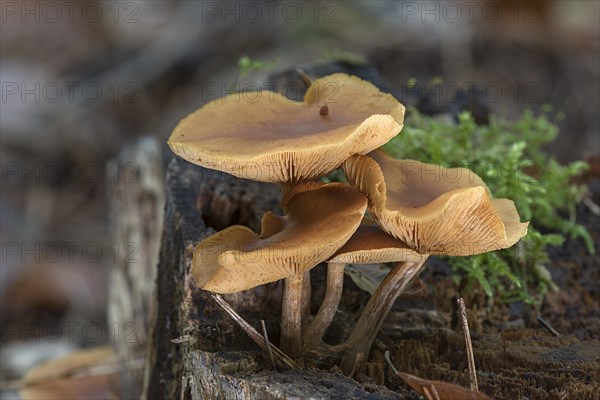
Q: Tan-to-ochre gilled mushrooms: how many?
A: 4